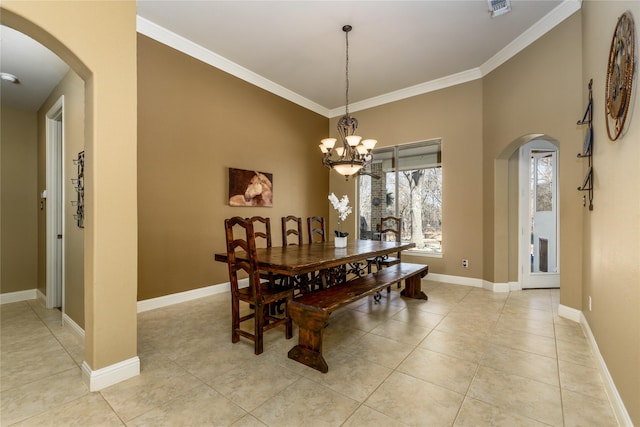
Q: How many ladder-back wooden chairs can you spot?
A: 5